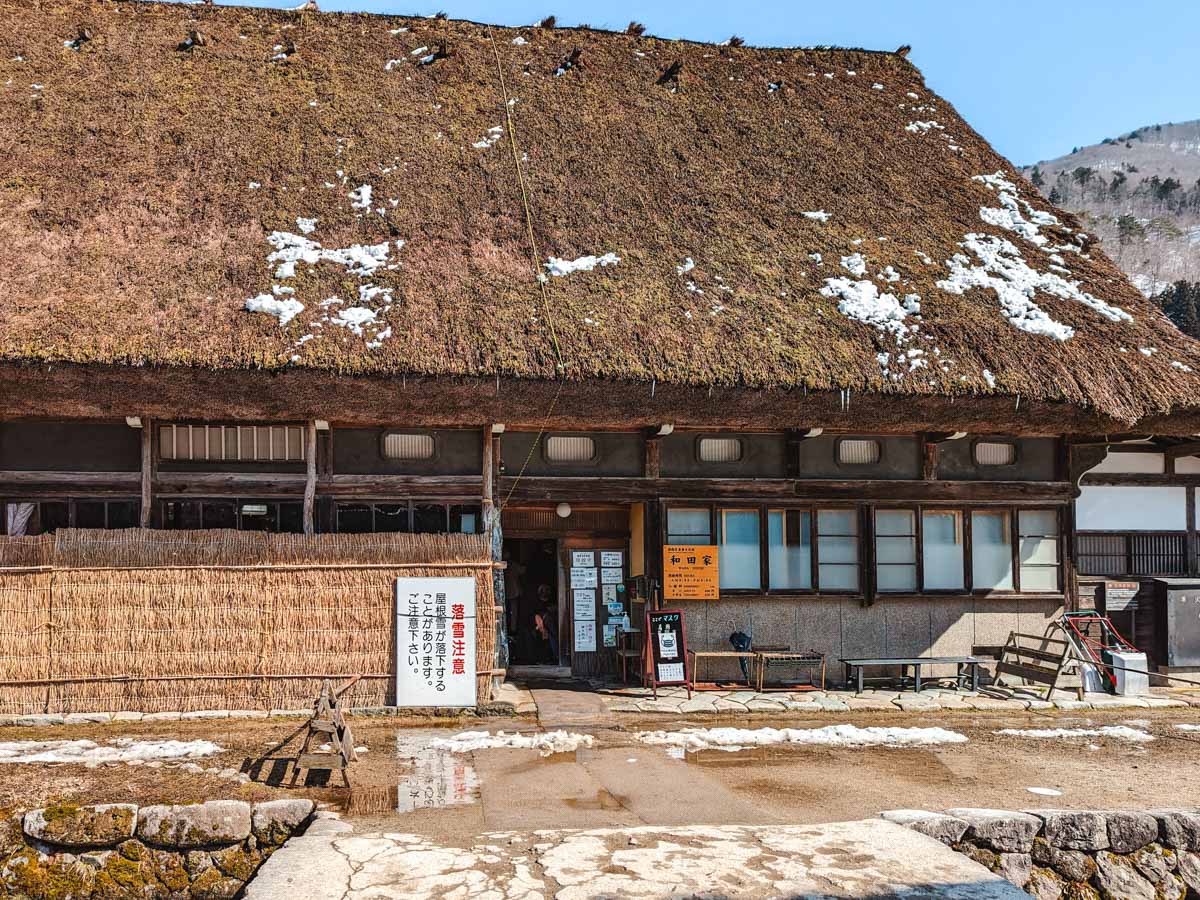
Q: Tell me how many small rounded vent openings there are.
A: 5